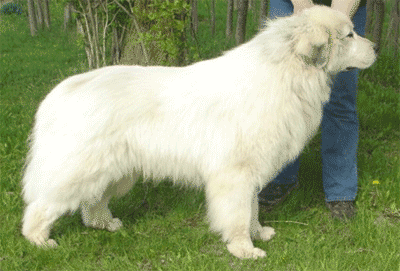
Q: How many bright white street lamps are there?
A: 0